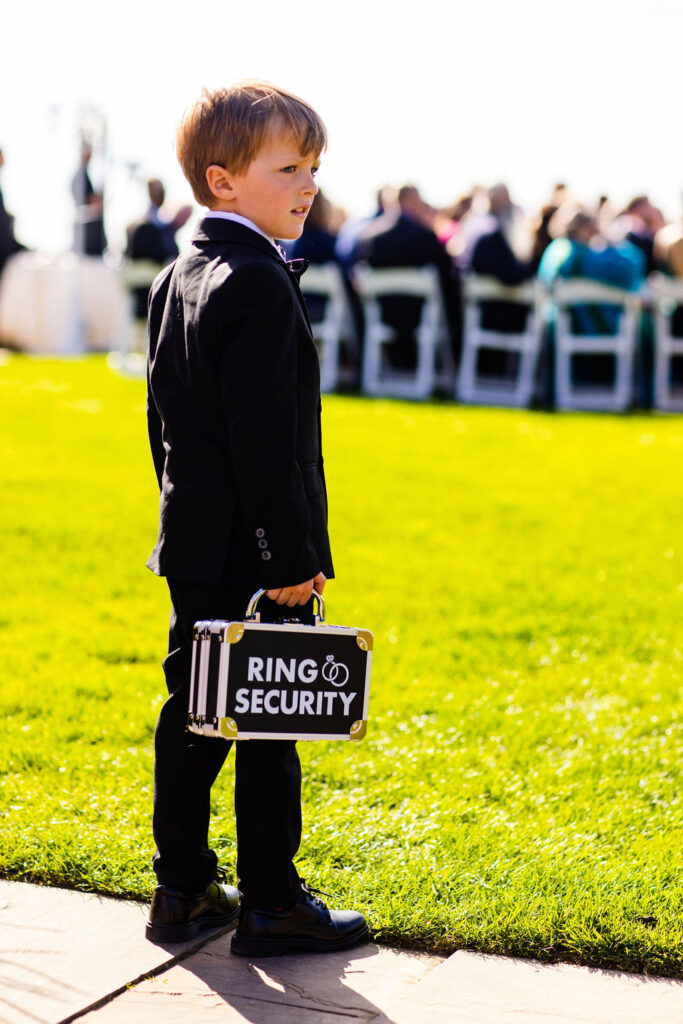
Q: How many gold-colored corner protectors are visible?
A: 4